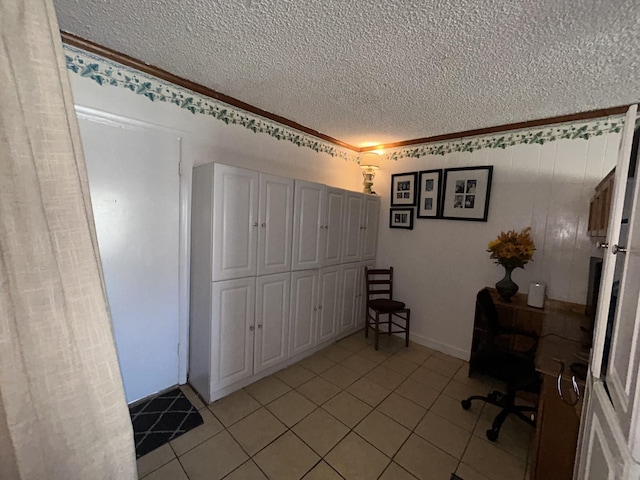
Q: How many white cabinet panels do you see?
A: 12